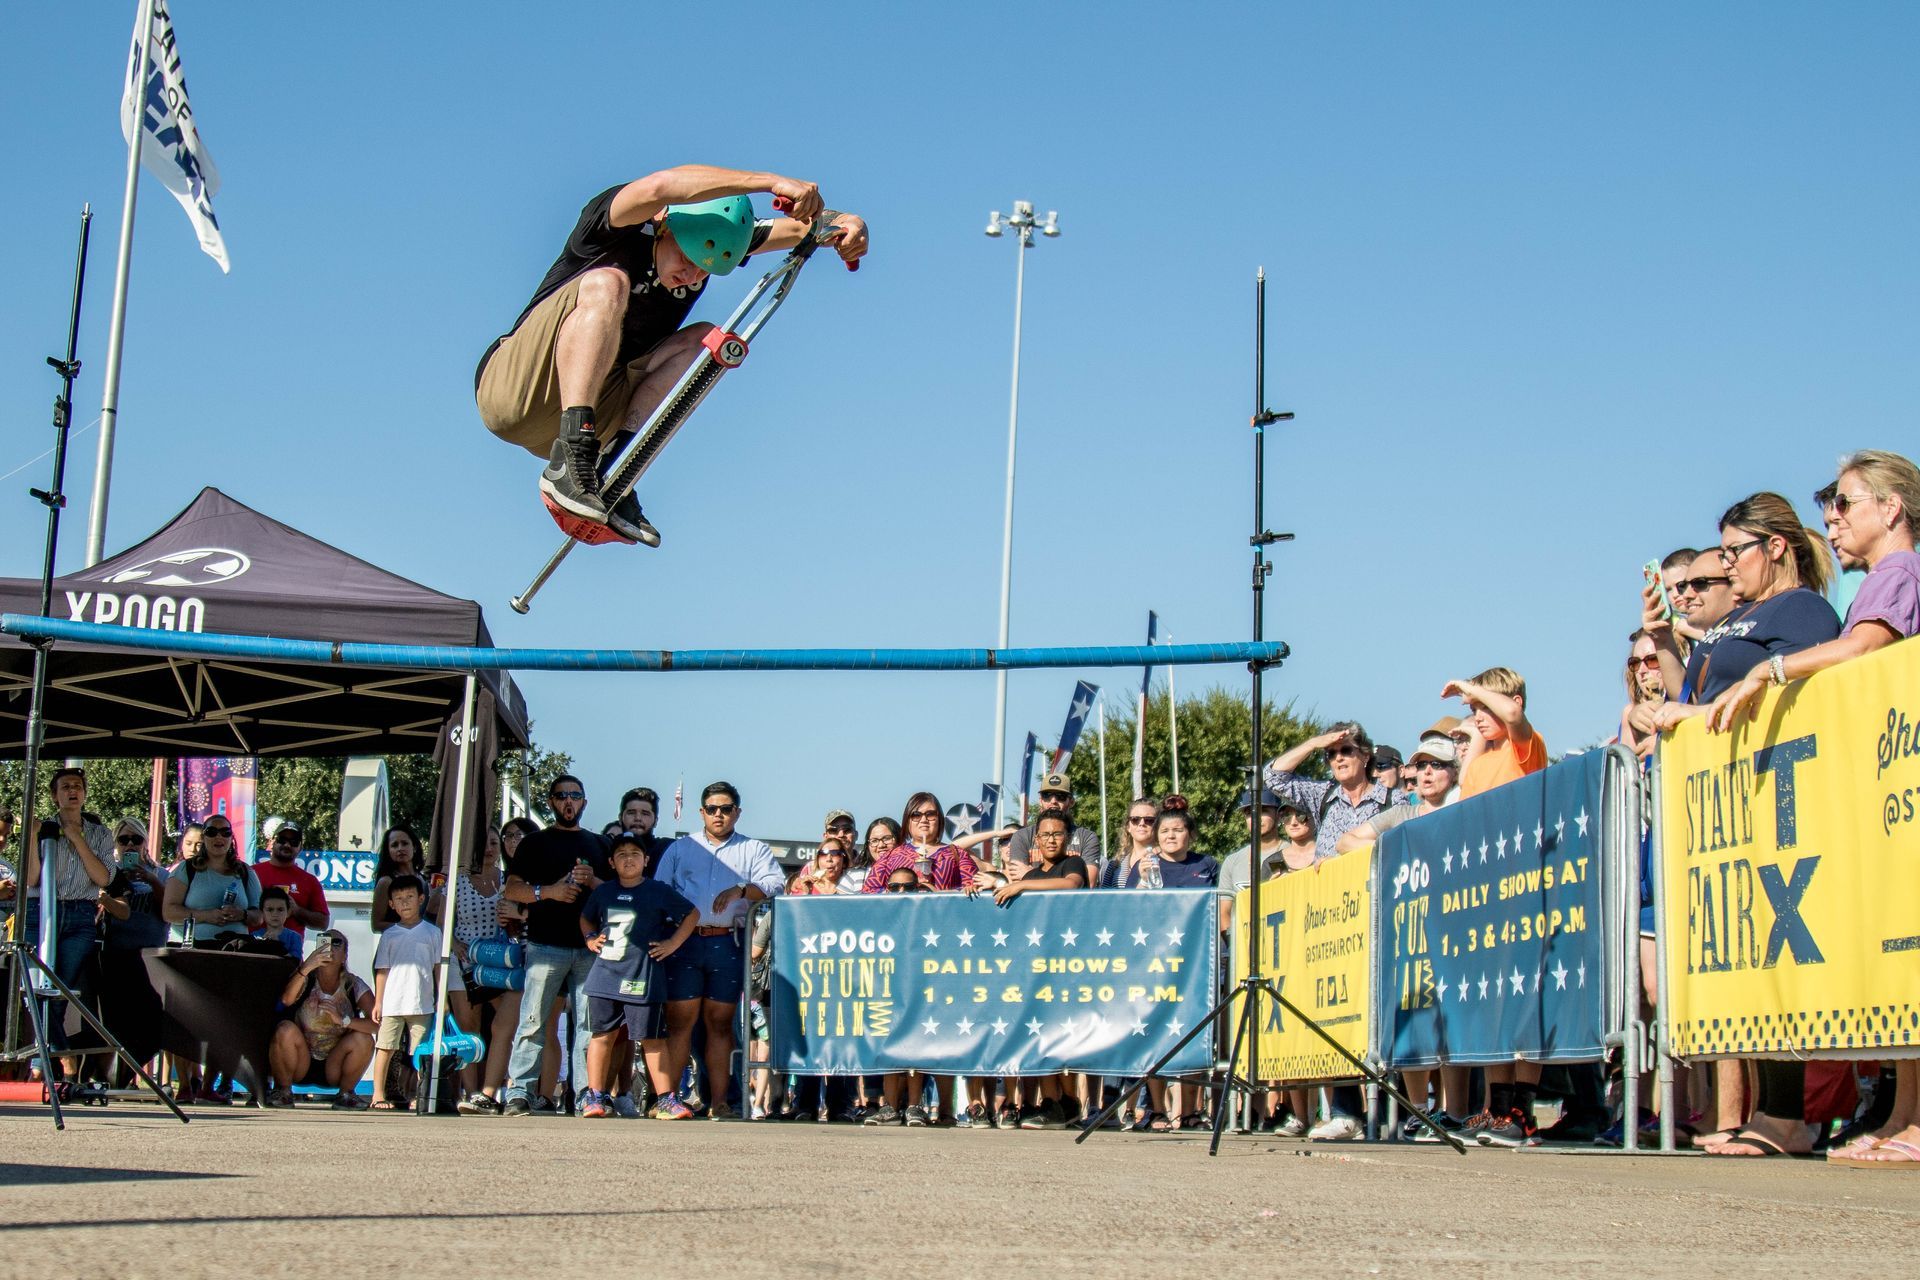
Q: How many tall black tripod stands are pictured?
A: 2